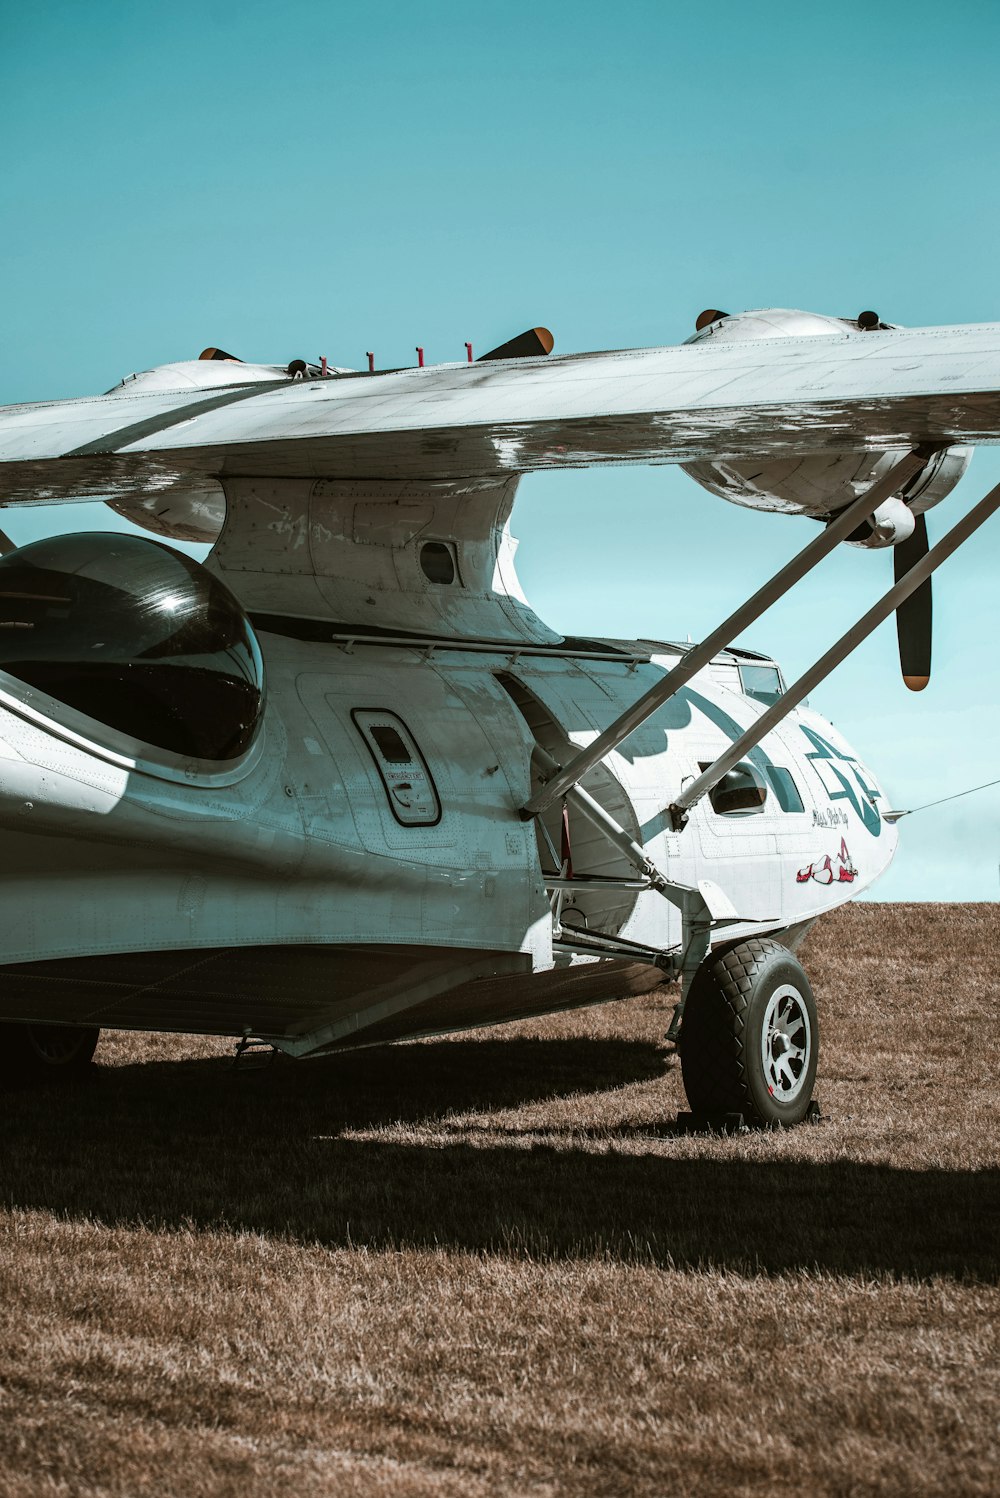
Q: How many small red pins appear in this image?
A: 4